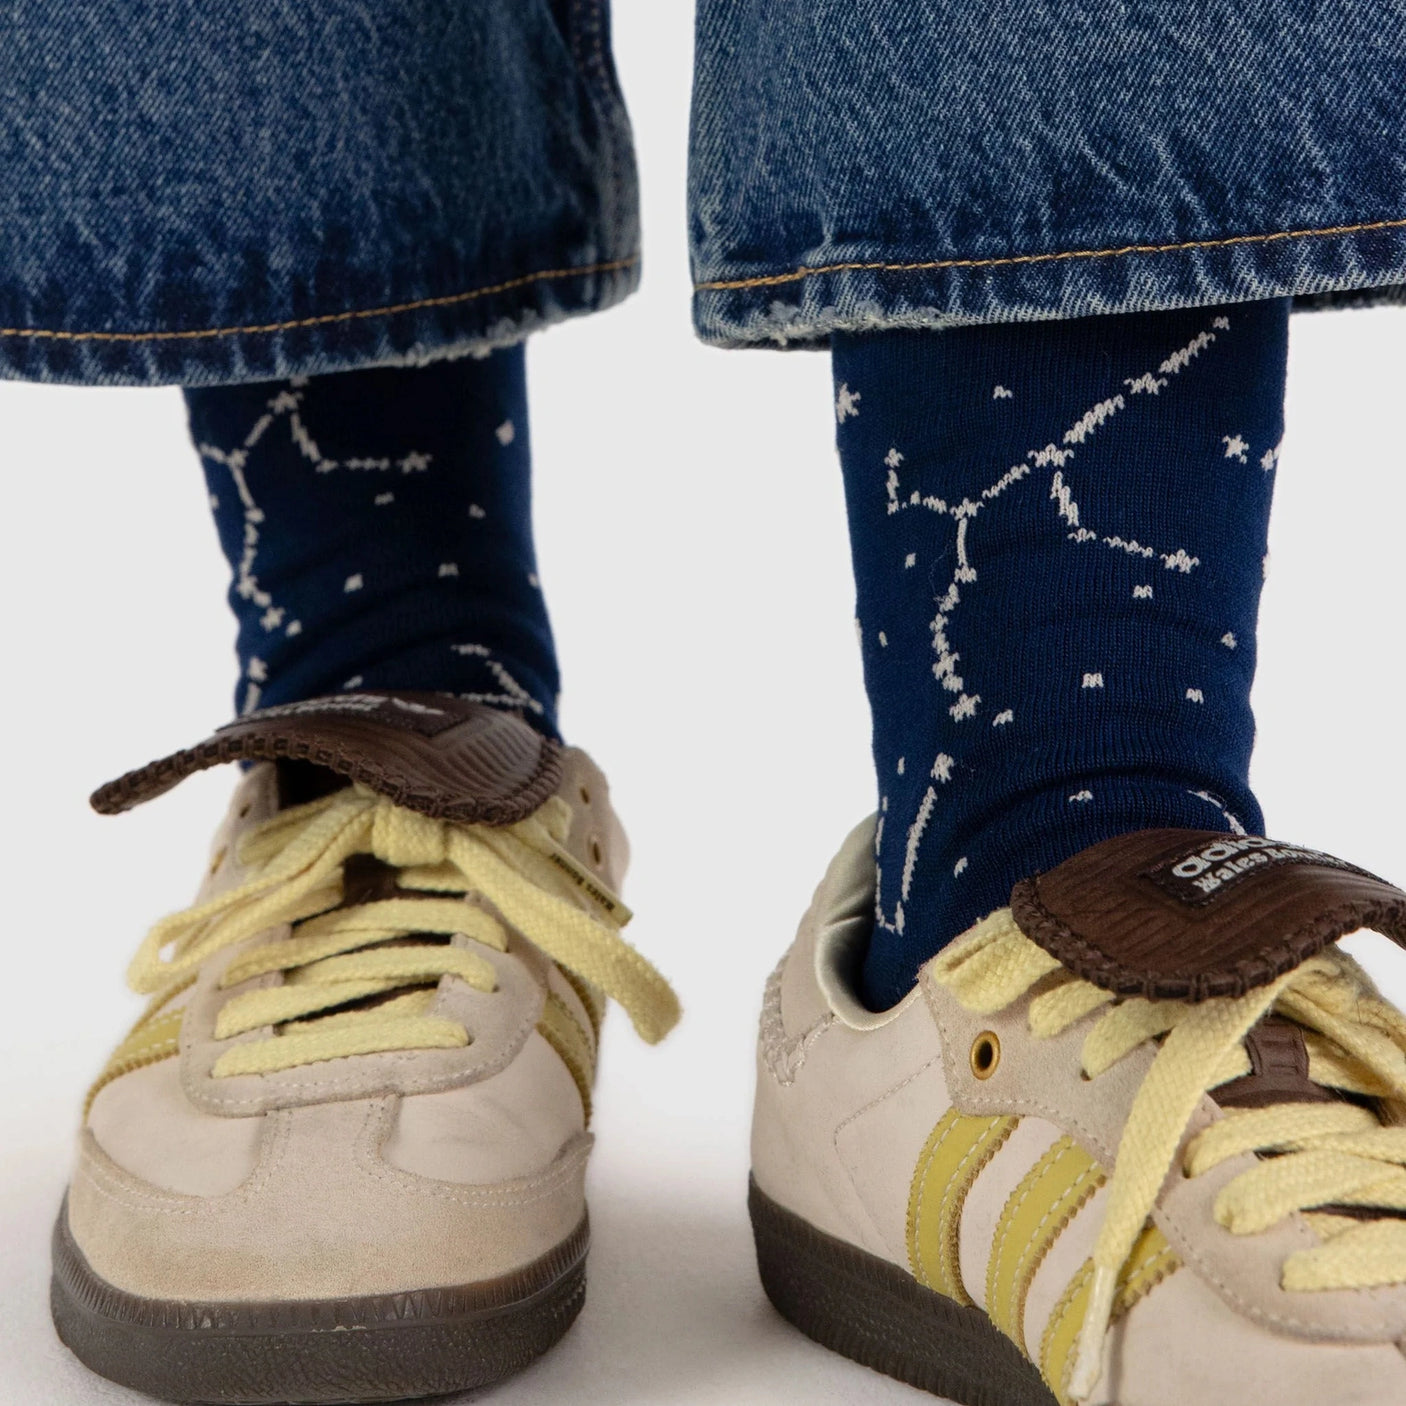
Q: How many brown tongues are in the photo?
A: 2